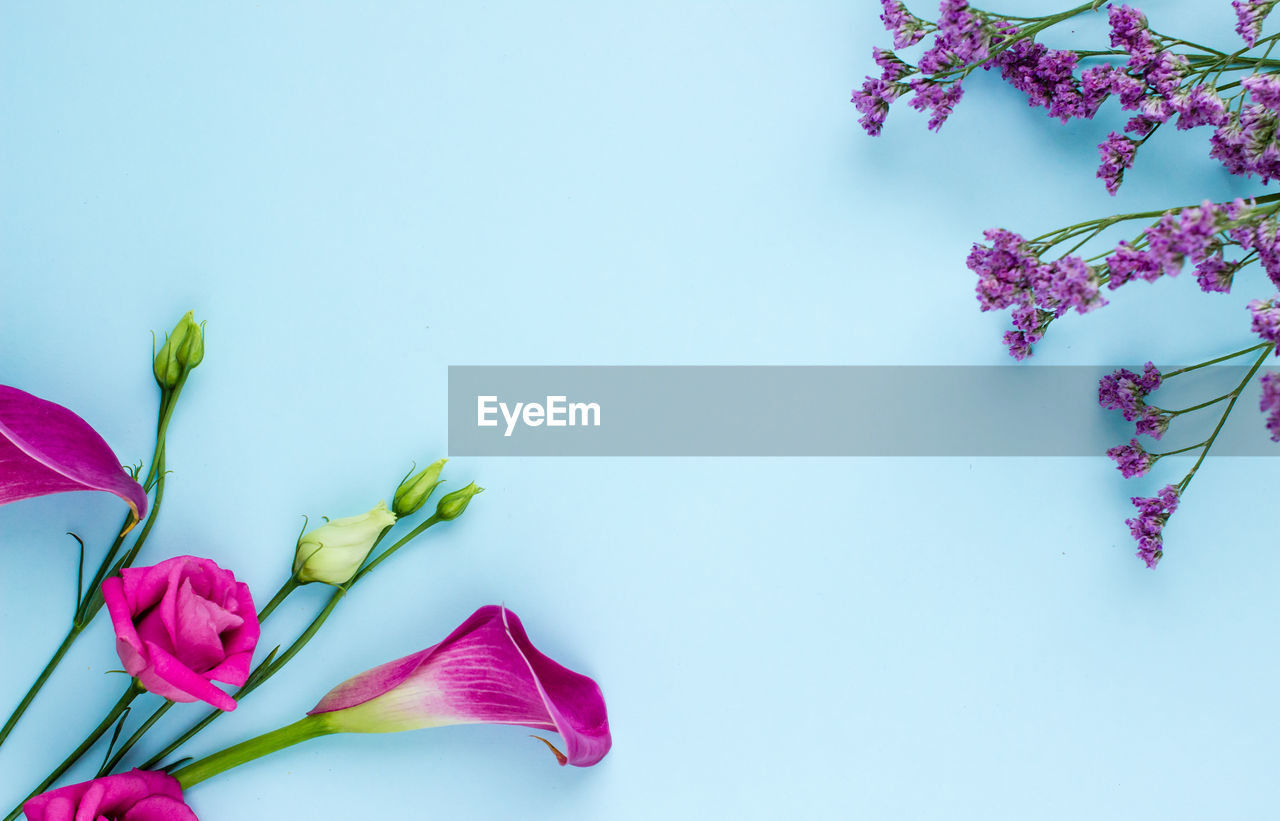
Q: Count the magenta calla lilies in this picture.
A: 2